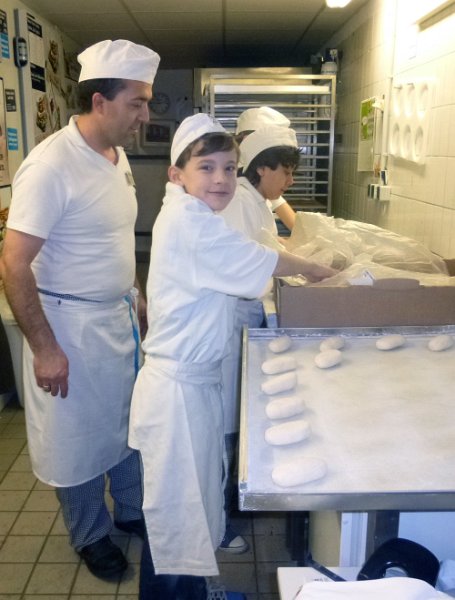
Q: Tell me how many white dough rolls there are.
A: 10